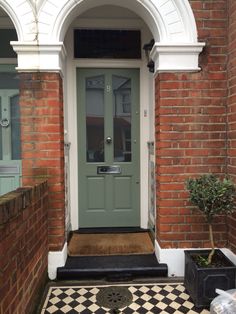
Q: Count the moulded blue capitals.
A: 0